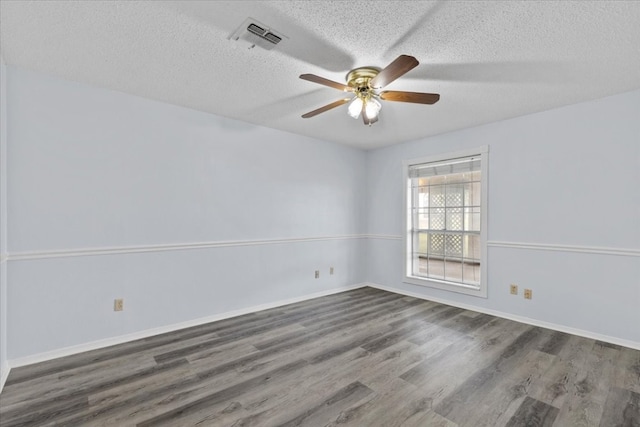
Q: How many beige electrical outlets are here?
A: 5